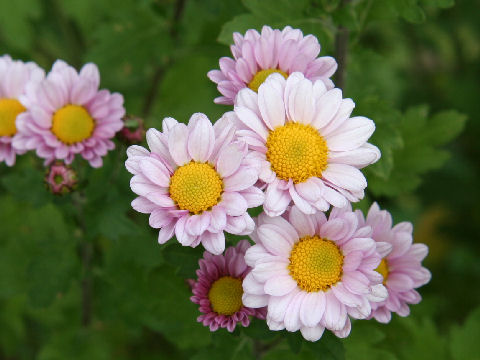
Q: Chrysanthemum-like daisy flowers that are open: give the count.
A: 8